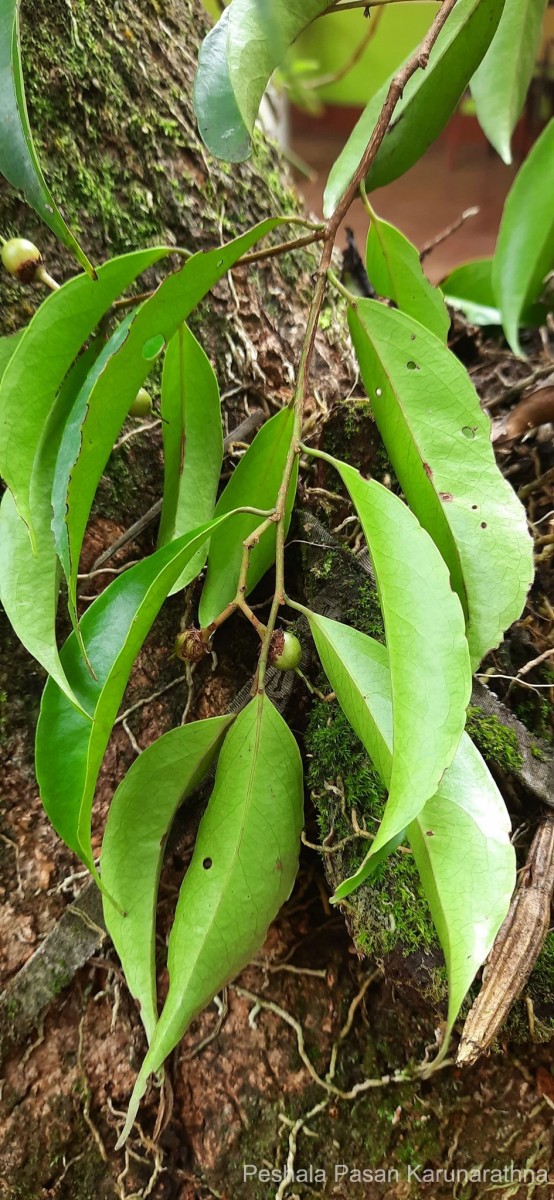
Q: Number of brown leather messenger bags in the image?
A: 0